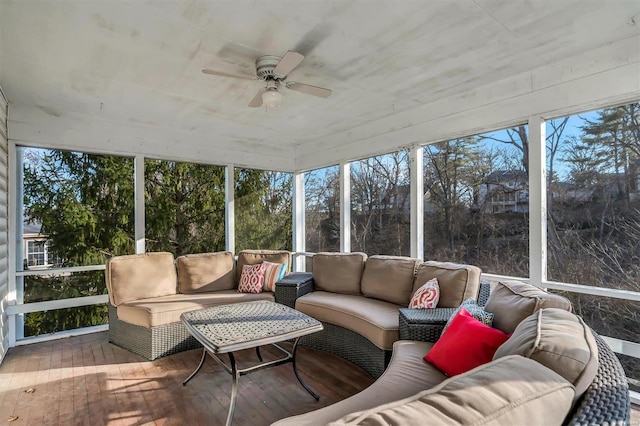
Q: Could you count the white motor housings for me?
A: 1